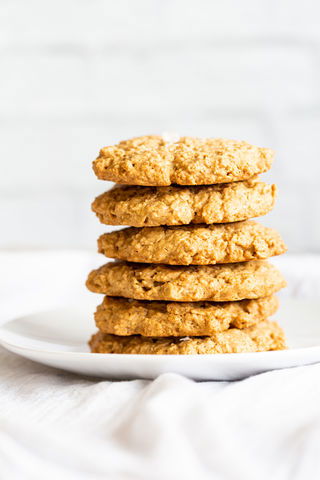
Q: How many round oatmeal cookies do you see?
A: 6